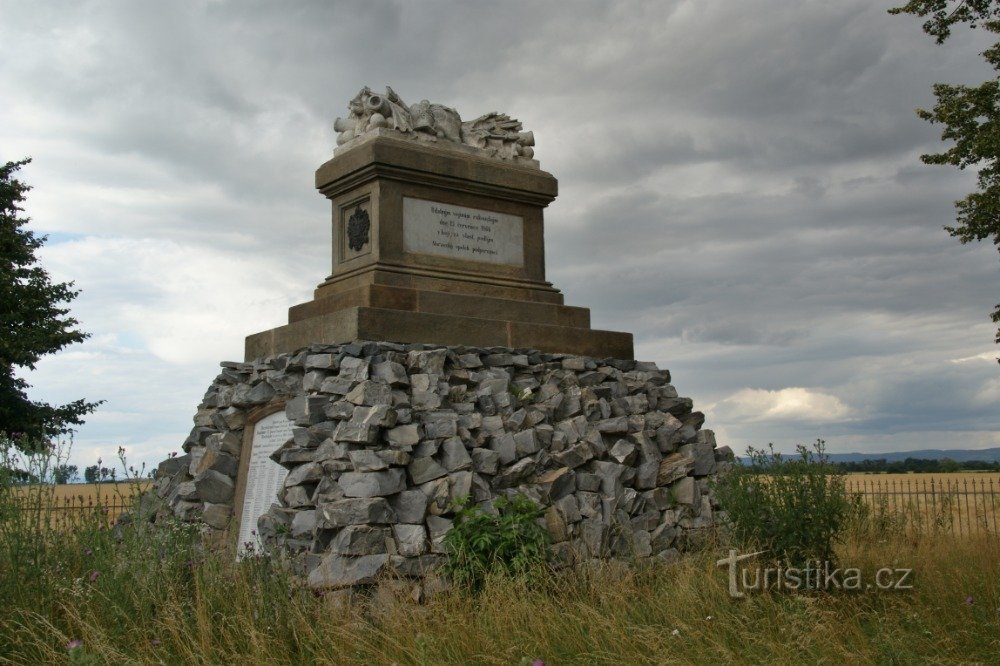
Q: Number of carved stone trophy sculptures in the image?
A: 1